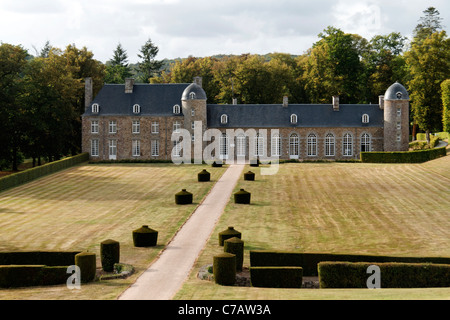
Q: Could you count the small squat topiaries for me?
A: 8